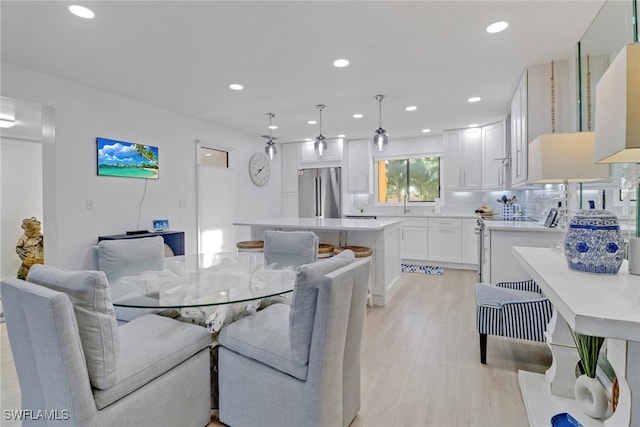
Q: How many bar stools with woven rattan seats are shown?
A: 3